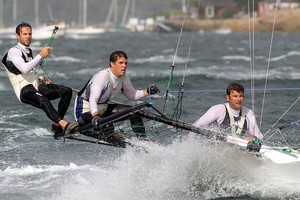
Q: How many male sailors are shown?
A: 3